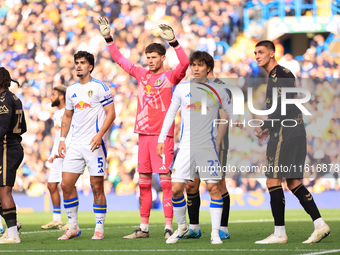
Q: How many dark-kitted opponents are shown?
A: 3